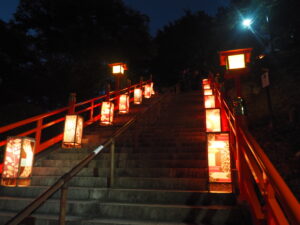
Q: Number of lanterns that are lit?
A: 15